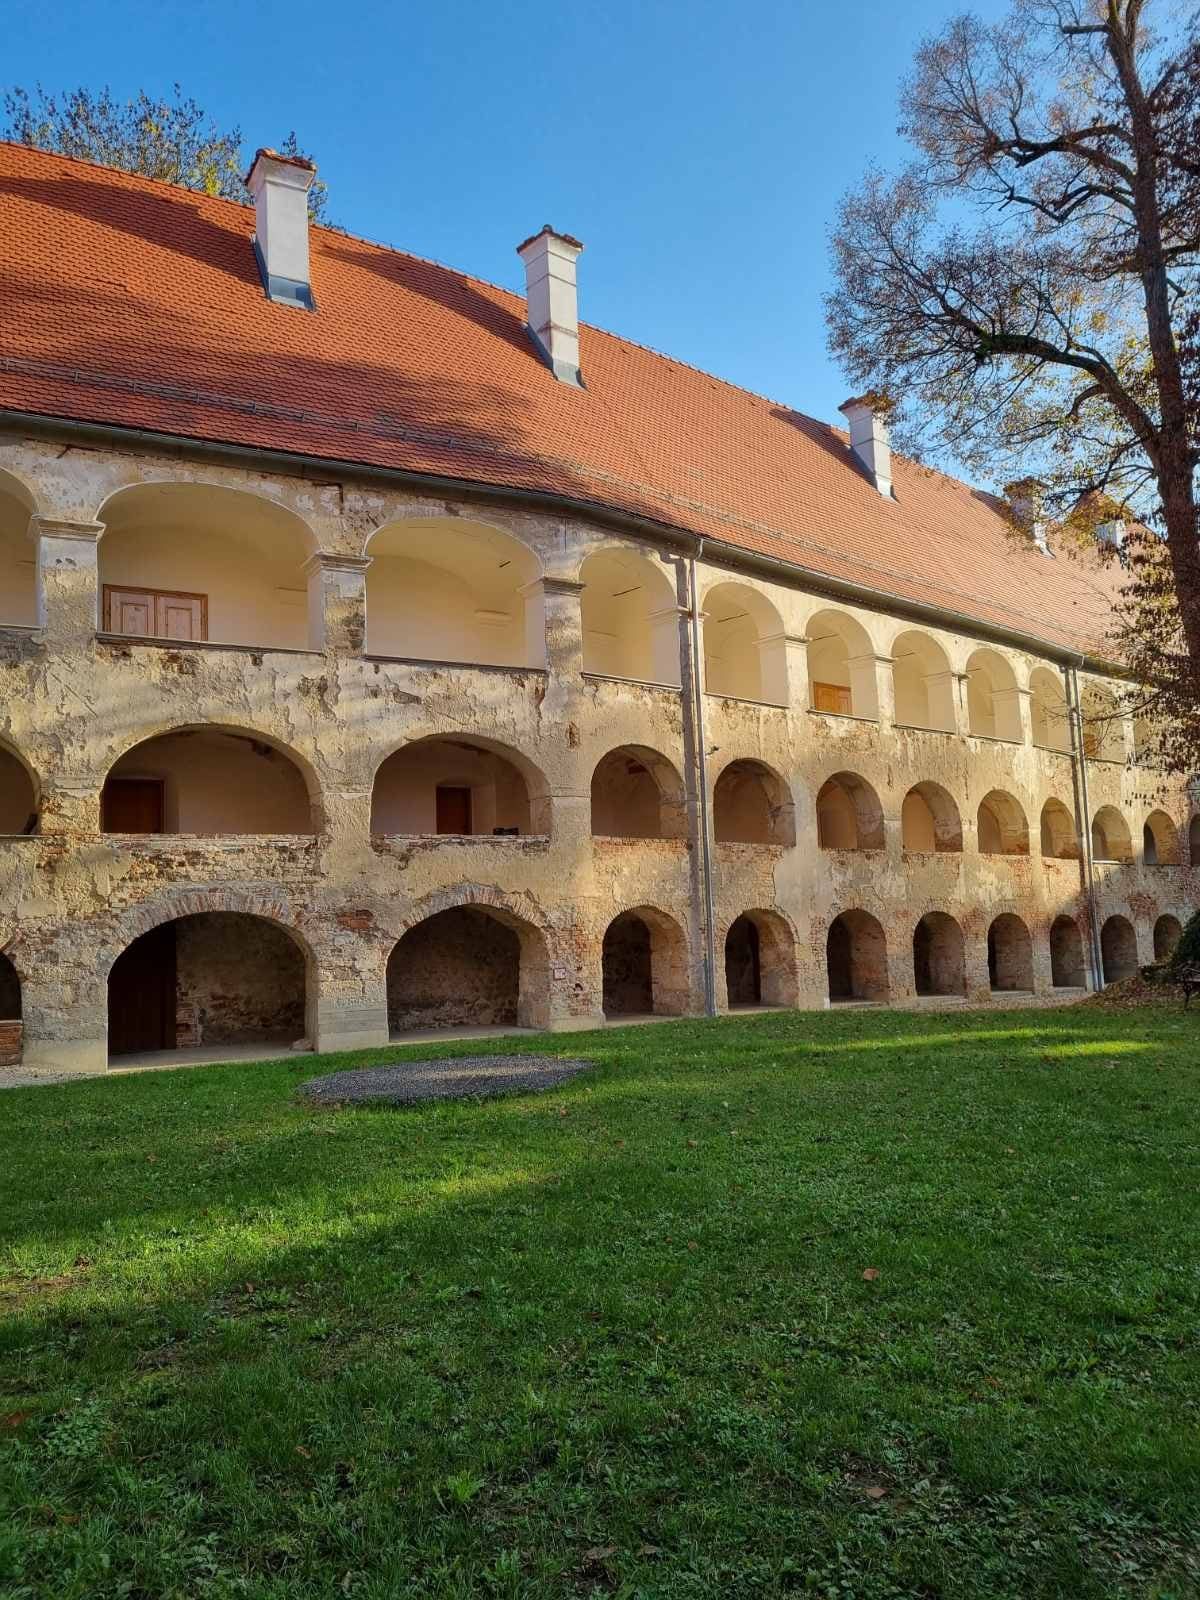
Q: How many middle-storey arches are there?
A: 12